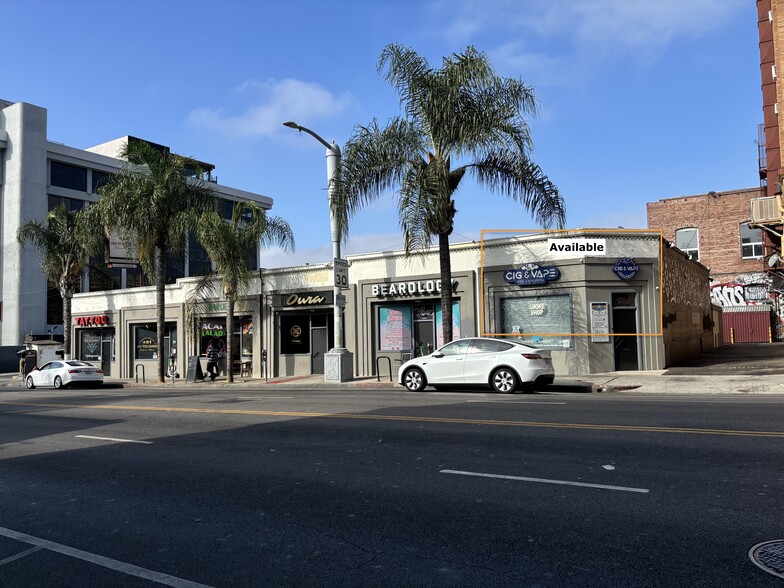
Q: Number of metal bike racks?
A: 2